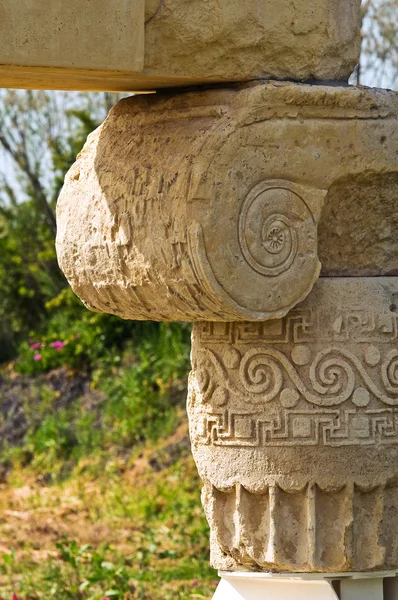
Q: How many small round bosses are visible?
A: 6